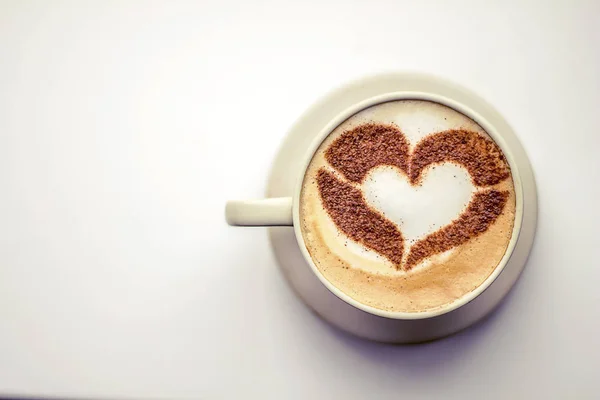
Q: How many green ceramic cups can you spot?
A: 0